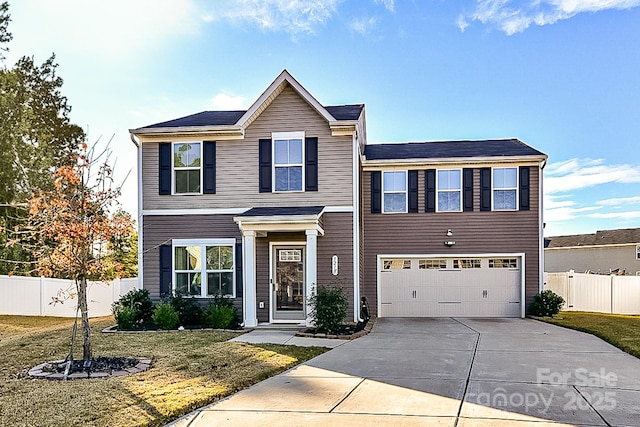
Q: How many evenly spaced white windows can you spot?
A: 3